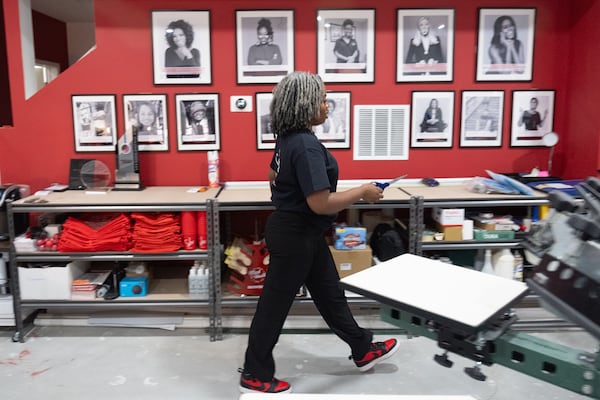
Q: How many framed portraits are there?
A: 13